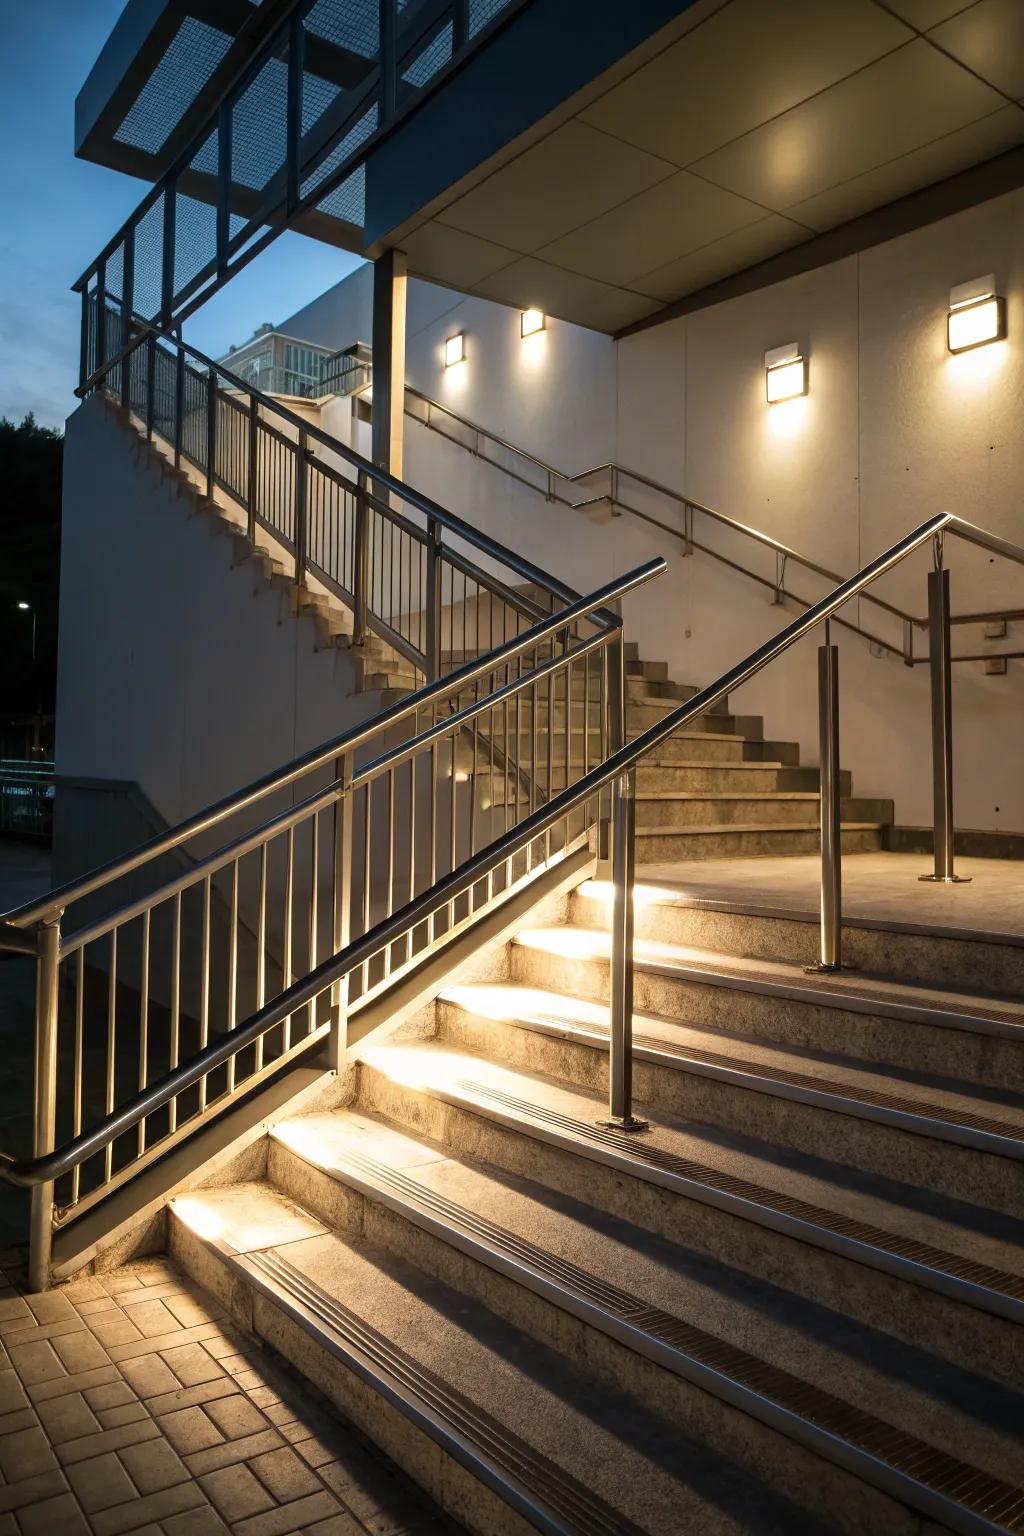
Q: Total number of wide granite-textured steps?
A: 6